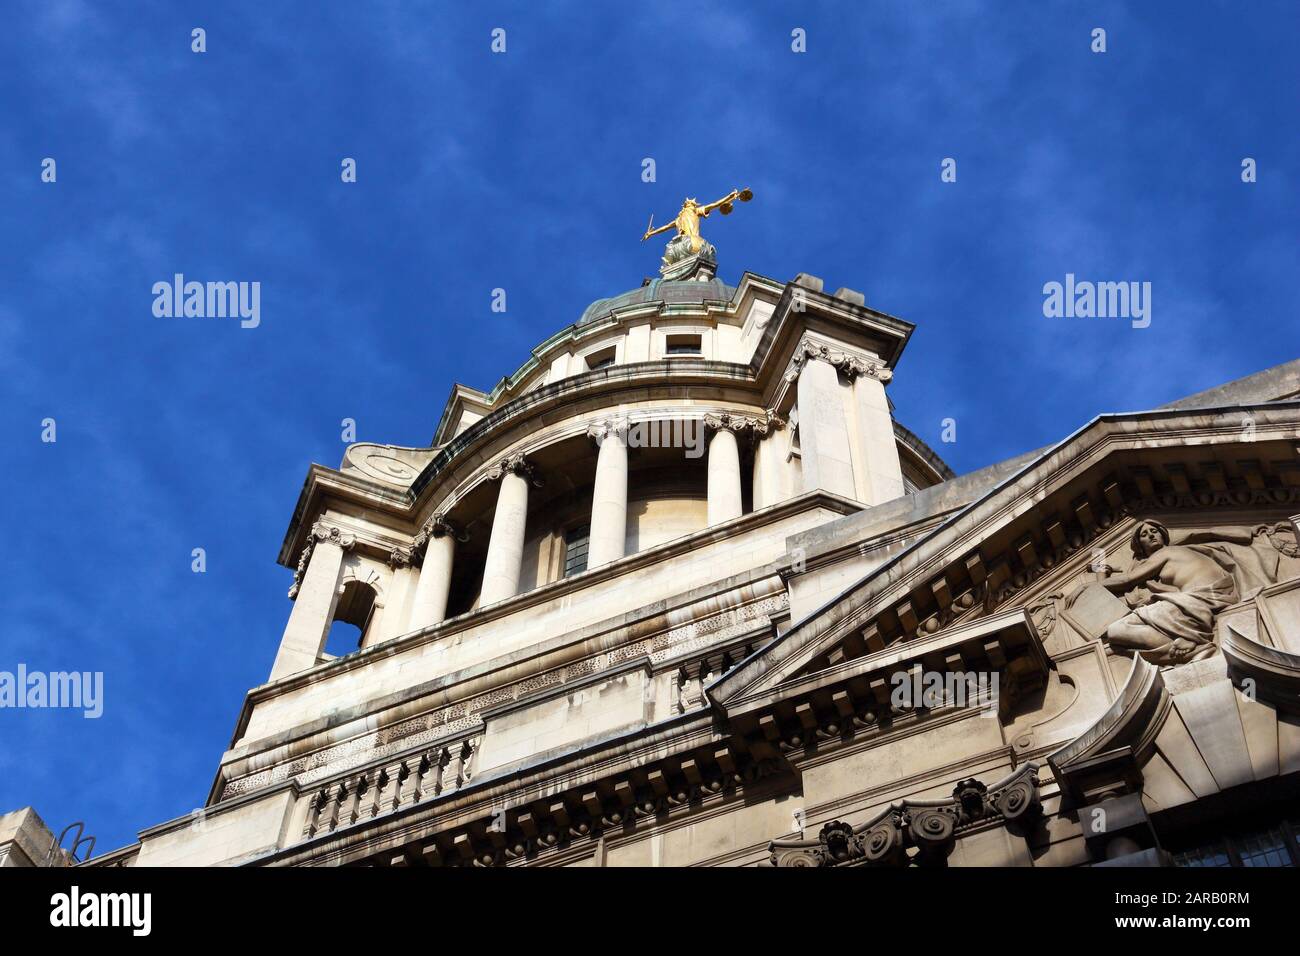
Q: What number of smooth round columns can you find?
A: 4